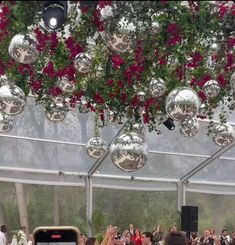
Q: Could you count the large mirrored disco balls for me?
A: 5